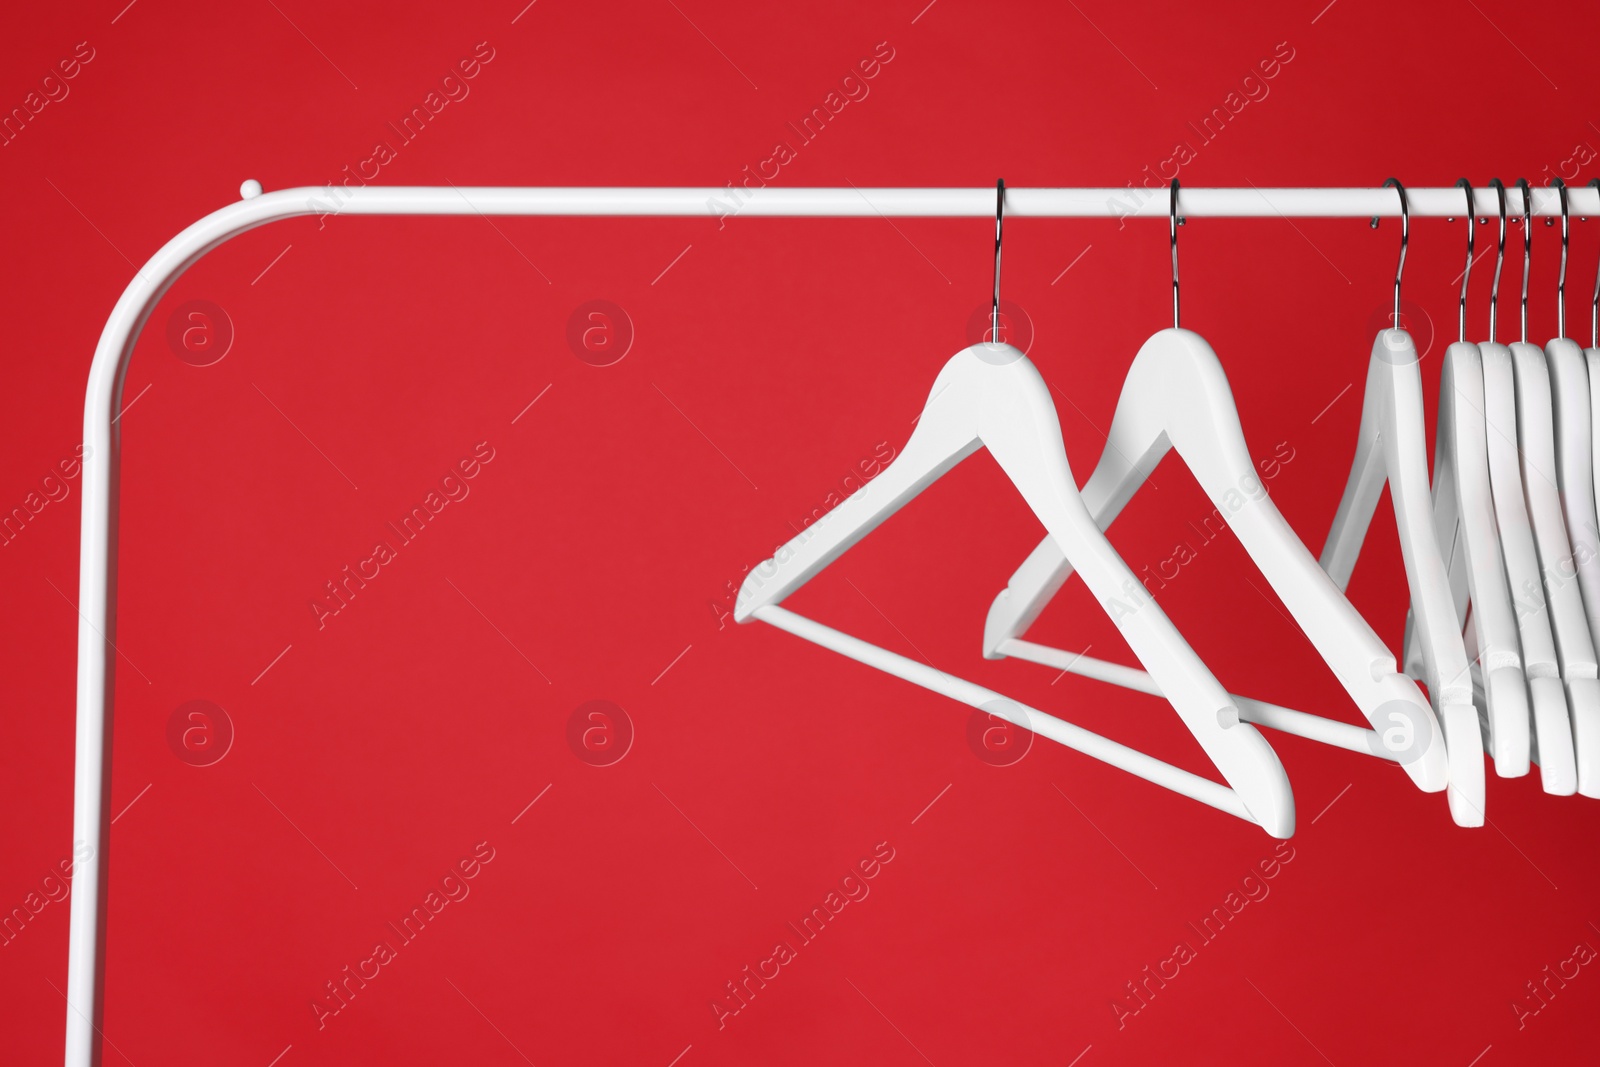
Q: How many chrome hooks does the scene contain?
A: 8